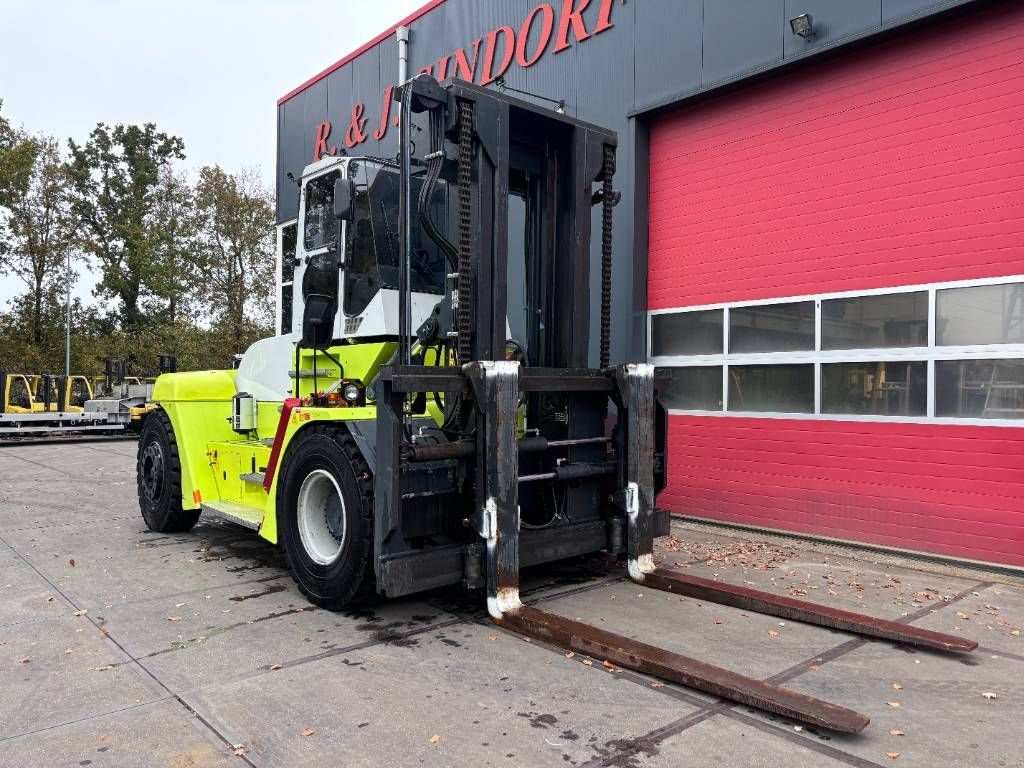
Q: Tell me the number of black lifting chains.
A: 2